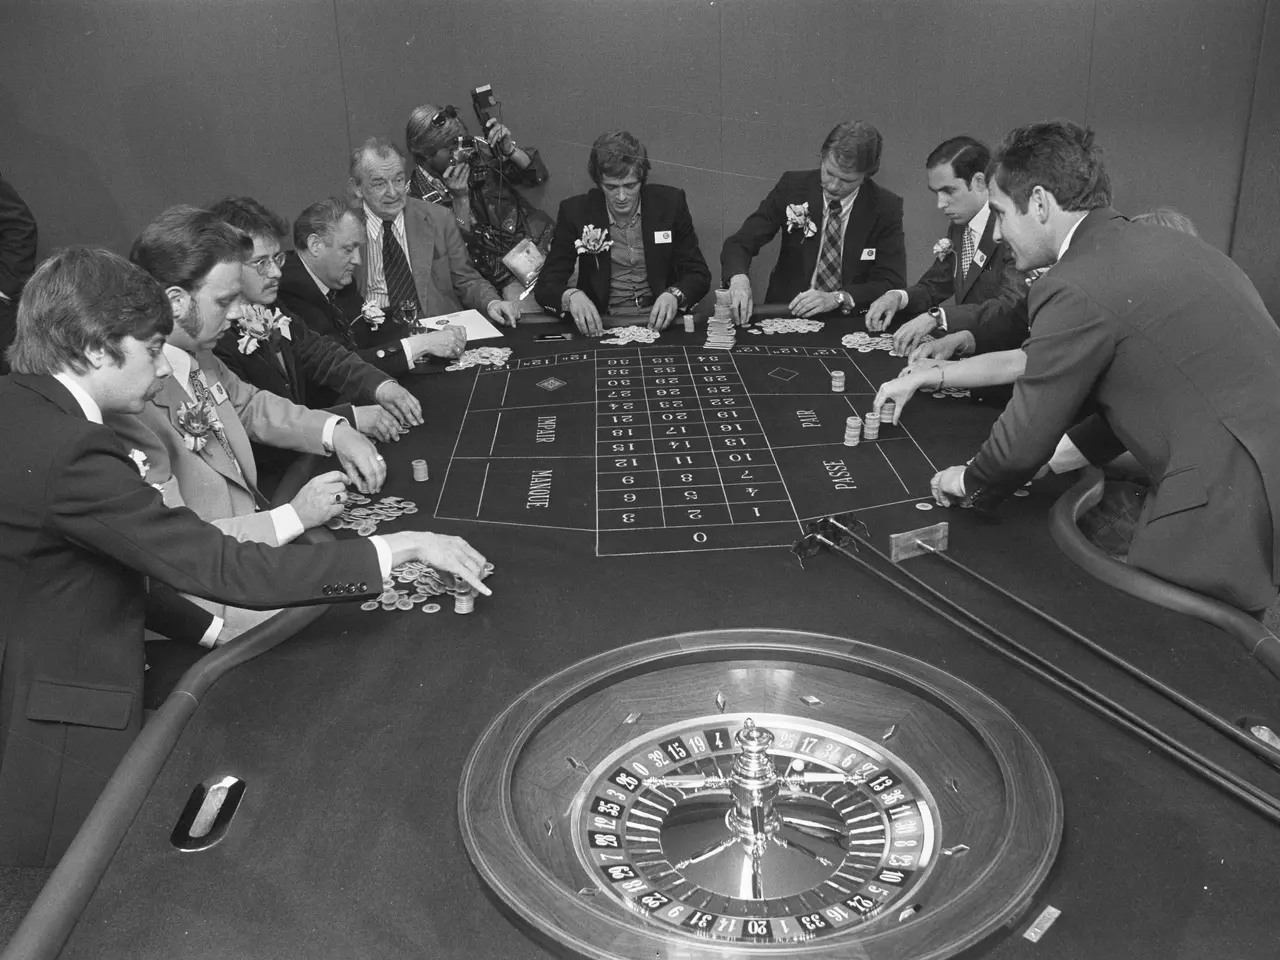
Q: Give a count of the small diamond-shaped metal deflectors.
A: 10